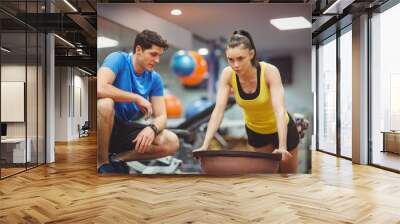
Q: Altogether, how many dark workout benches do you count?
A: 1